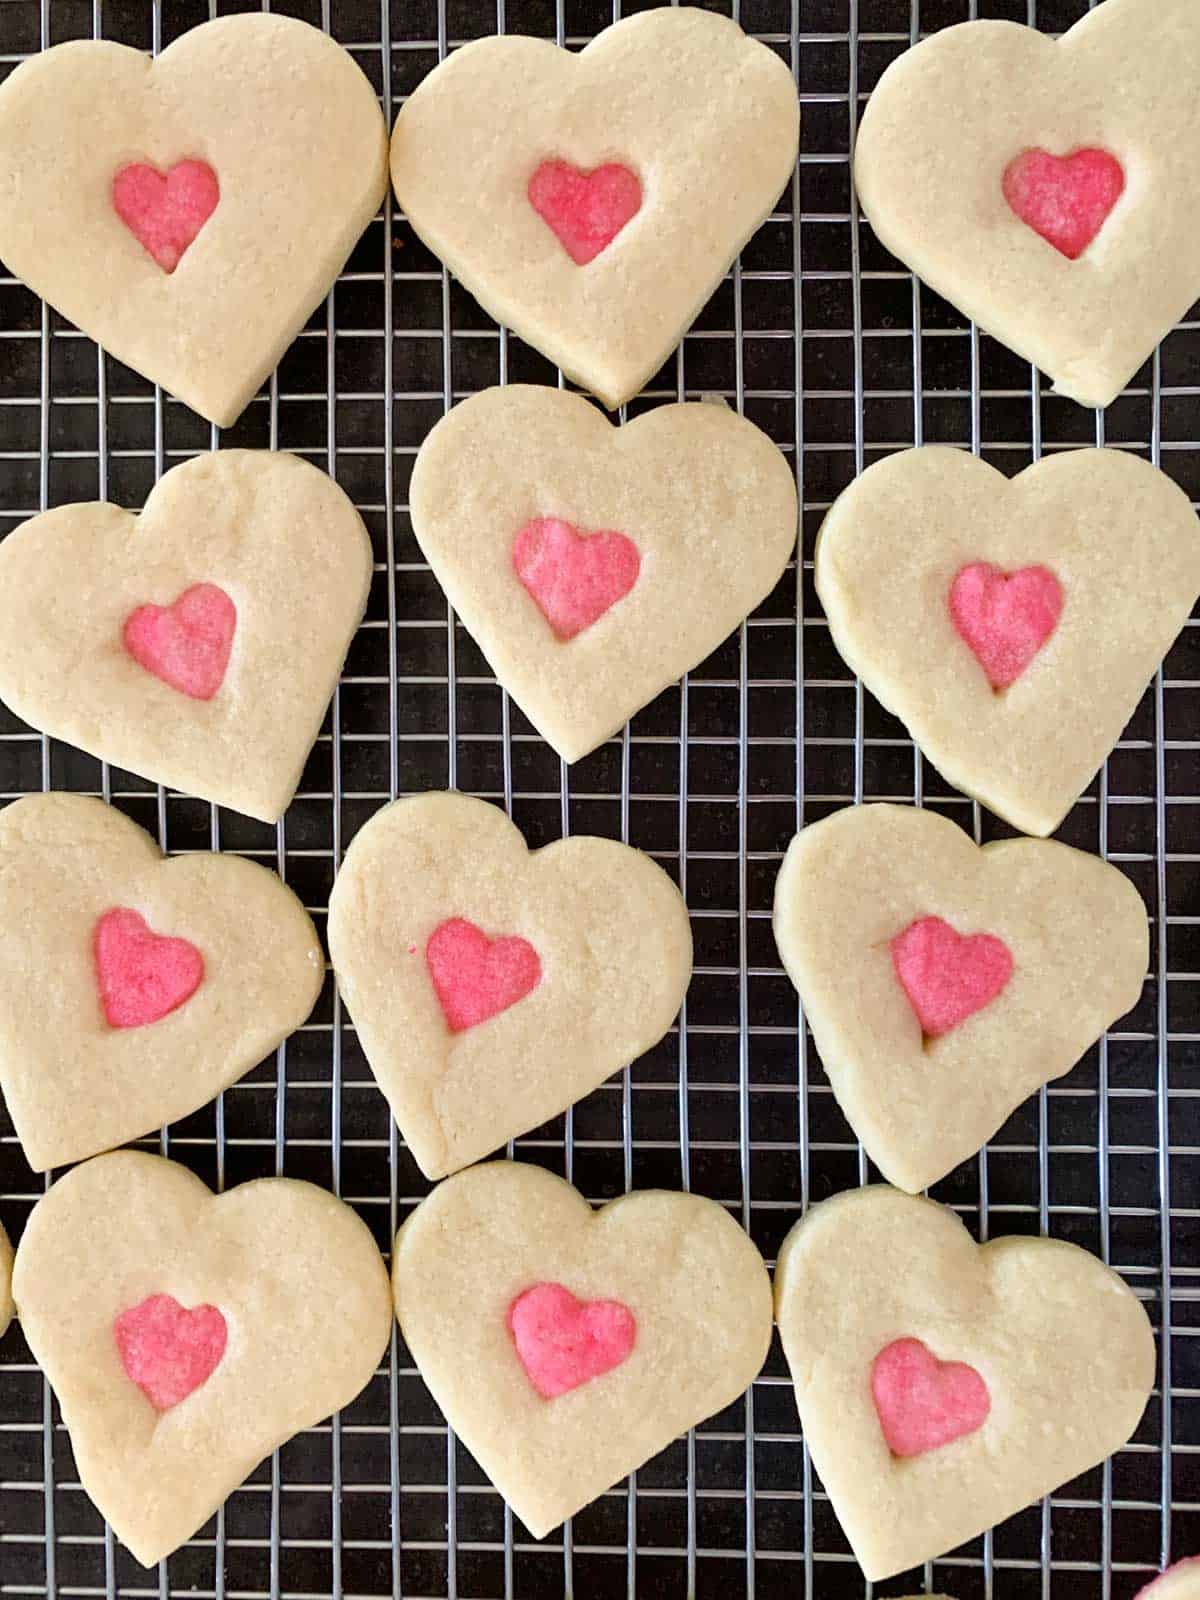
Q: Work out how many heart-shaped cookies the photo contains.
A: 12